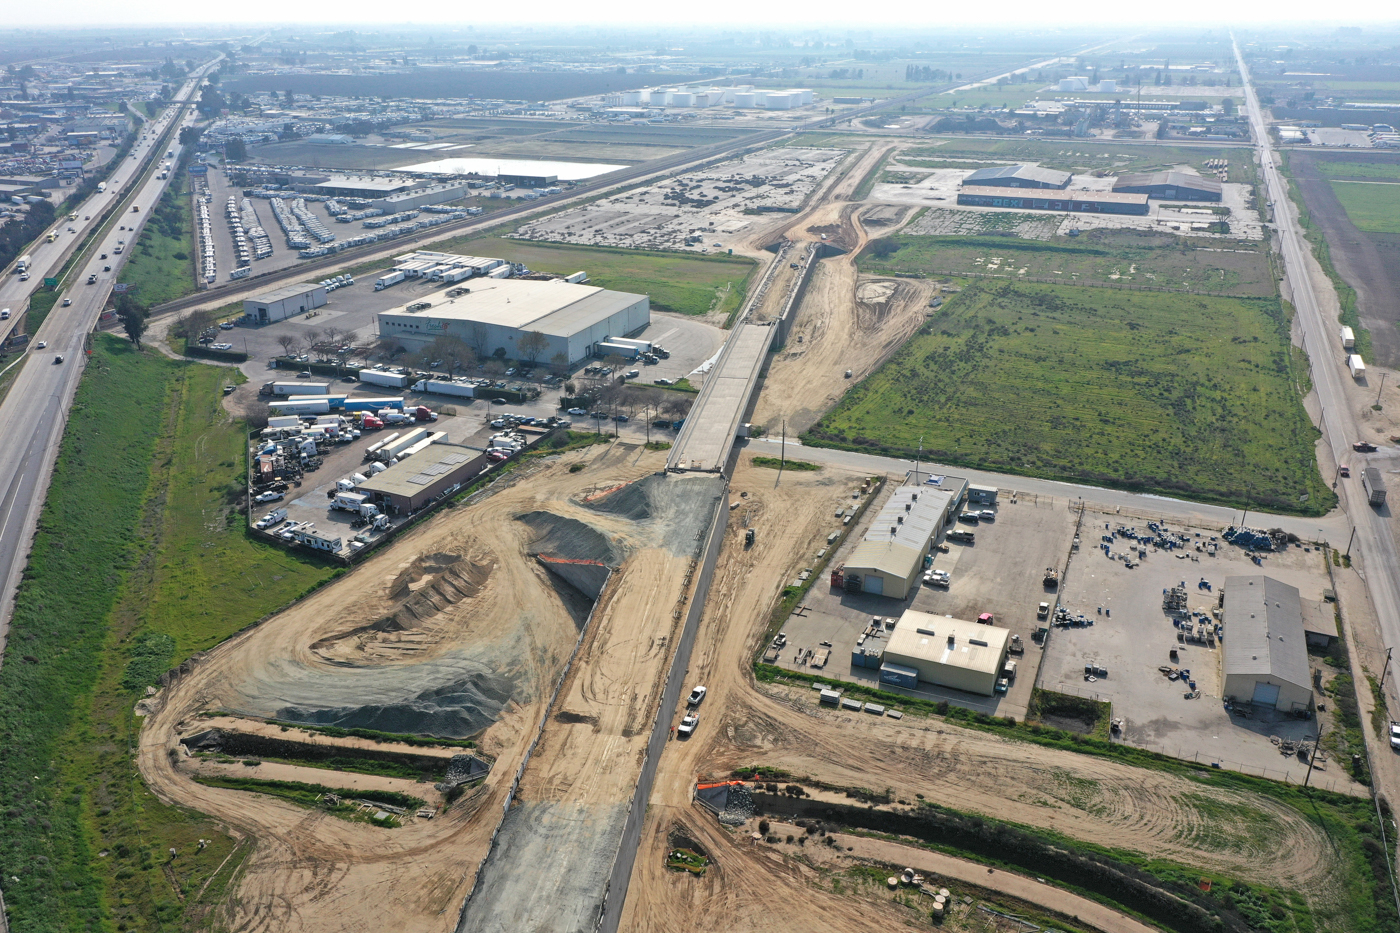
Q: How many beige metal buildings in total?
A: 3